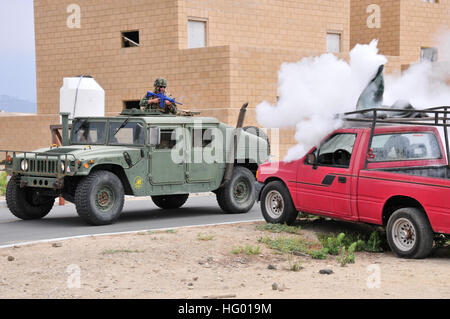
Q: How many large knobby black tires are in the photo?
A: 4